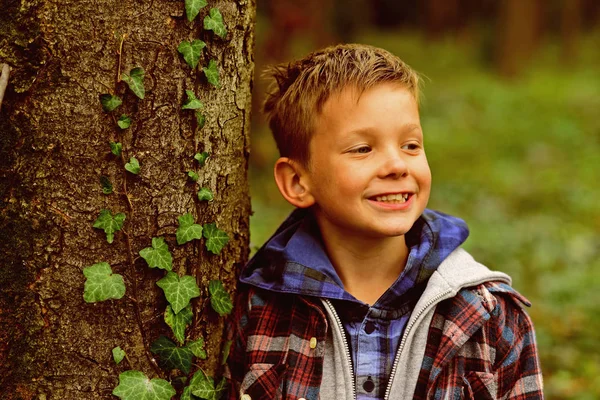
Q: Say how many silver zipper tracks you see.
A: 2